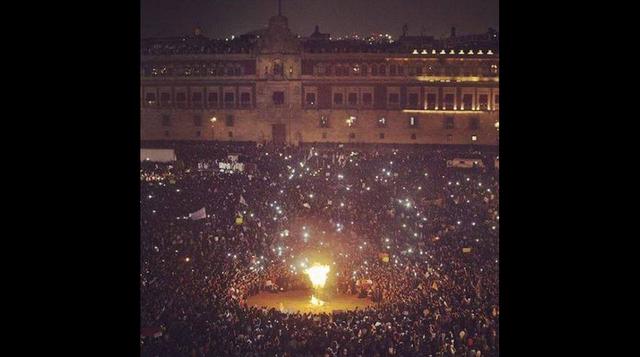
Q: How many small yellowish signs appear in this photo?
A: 3